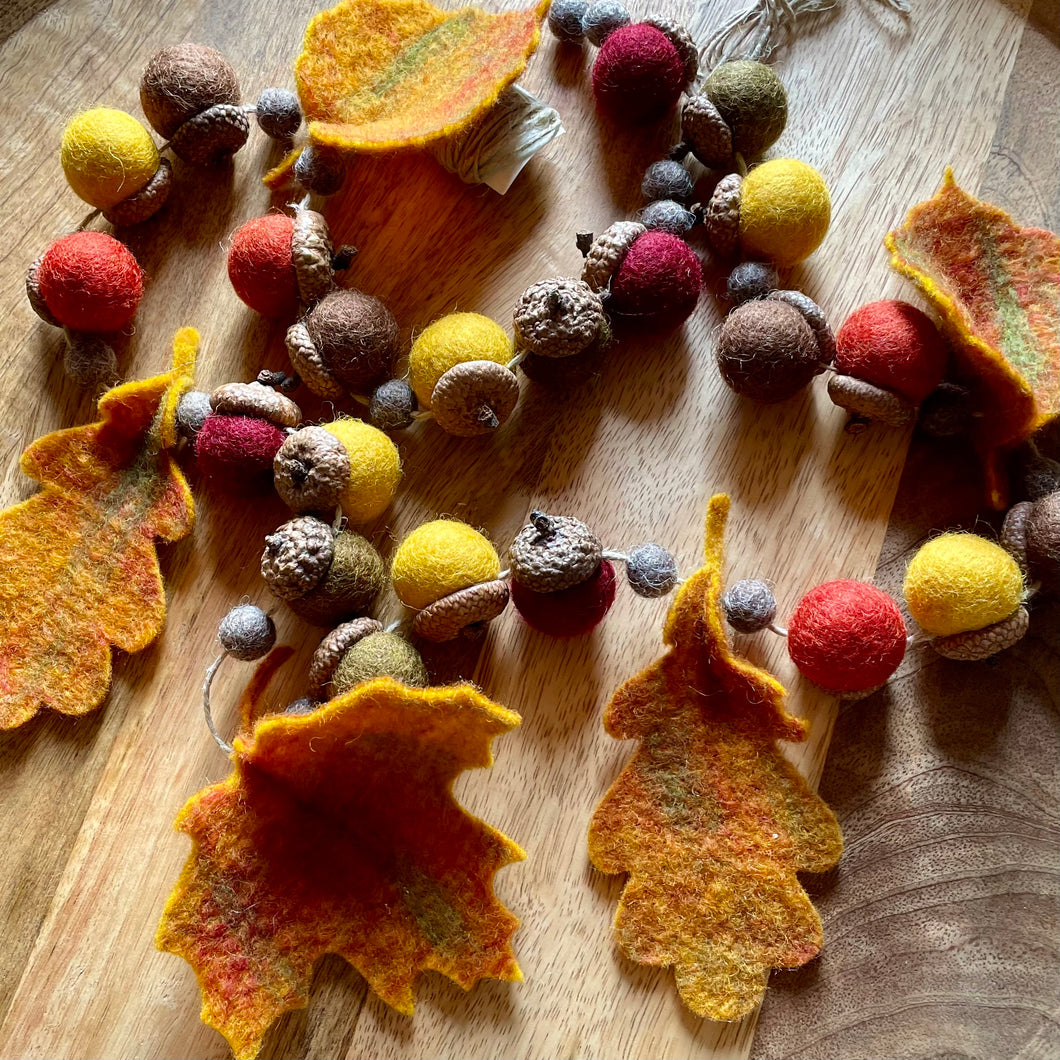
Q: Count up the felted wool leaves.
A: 5